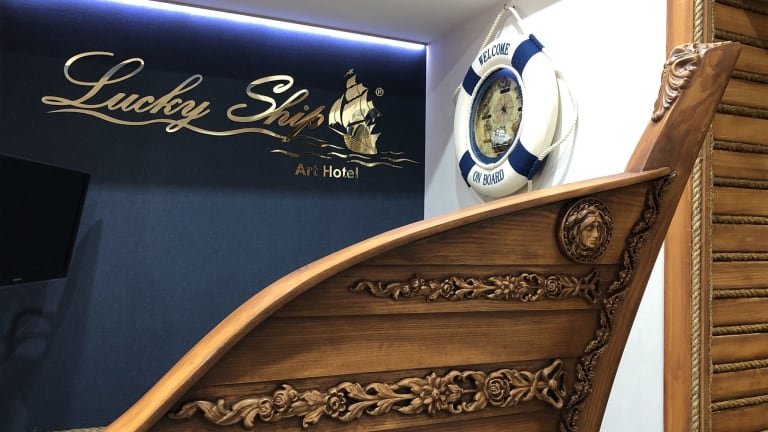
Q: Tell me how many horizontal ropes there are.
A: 12